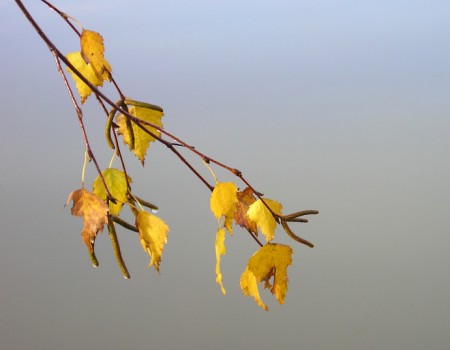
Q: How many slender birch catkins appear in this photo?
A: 10